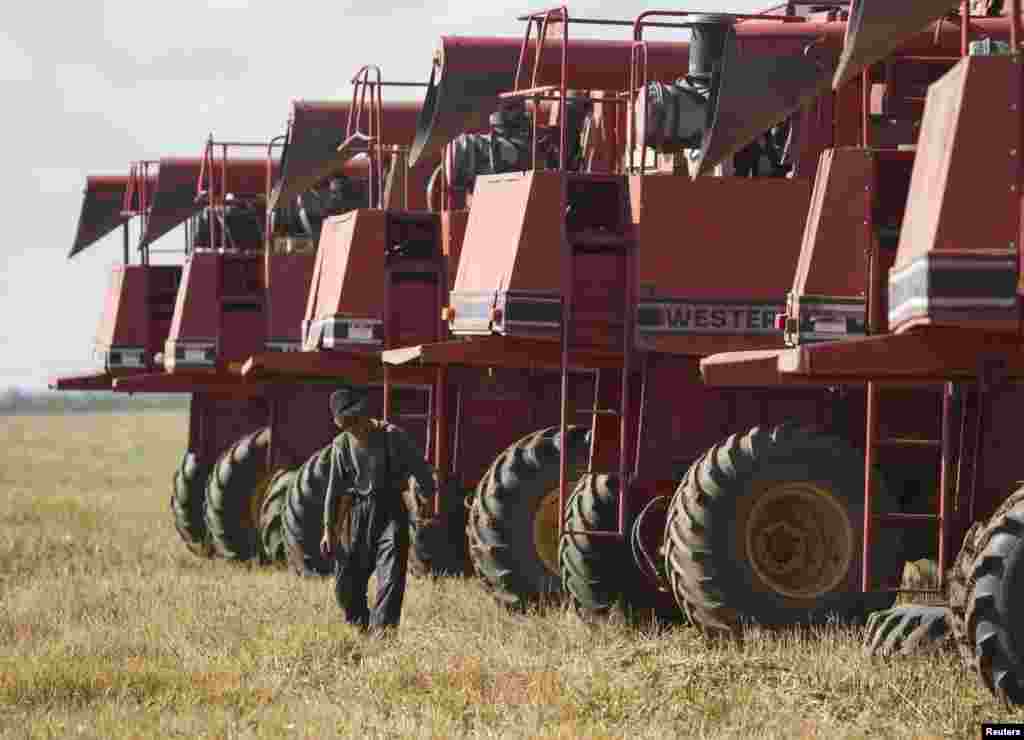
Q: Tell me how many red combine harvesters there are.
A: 6